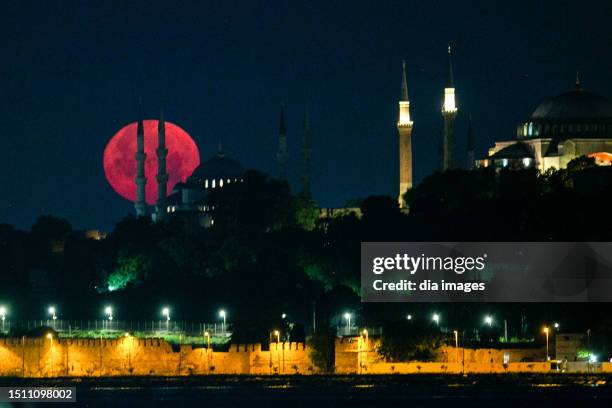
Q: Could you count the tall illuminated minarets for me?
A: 2